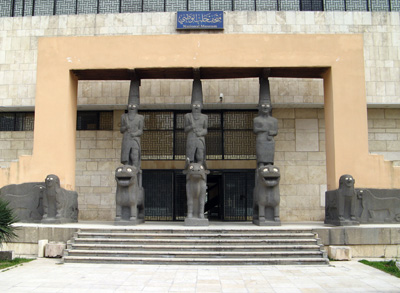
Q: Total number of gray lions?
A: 2